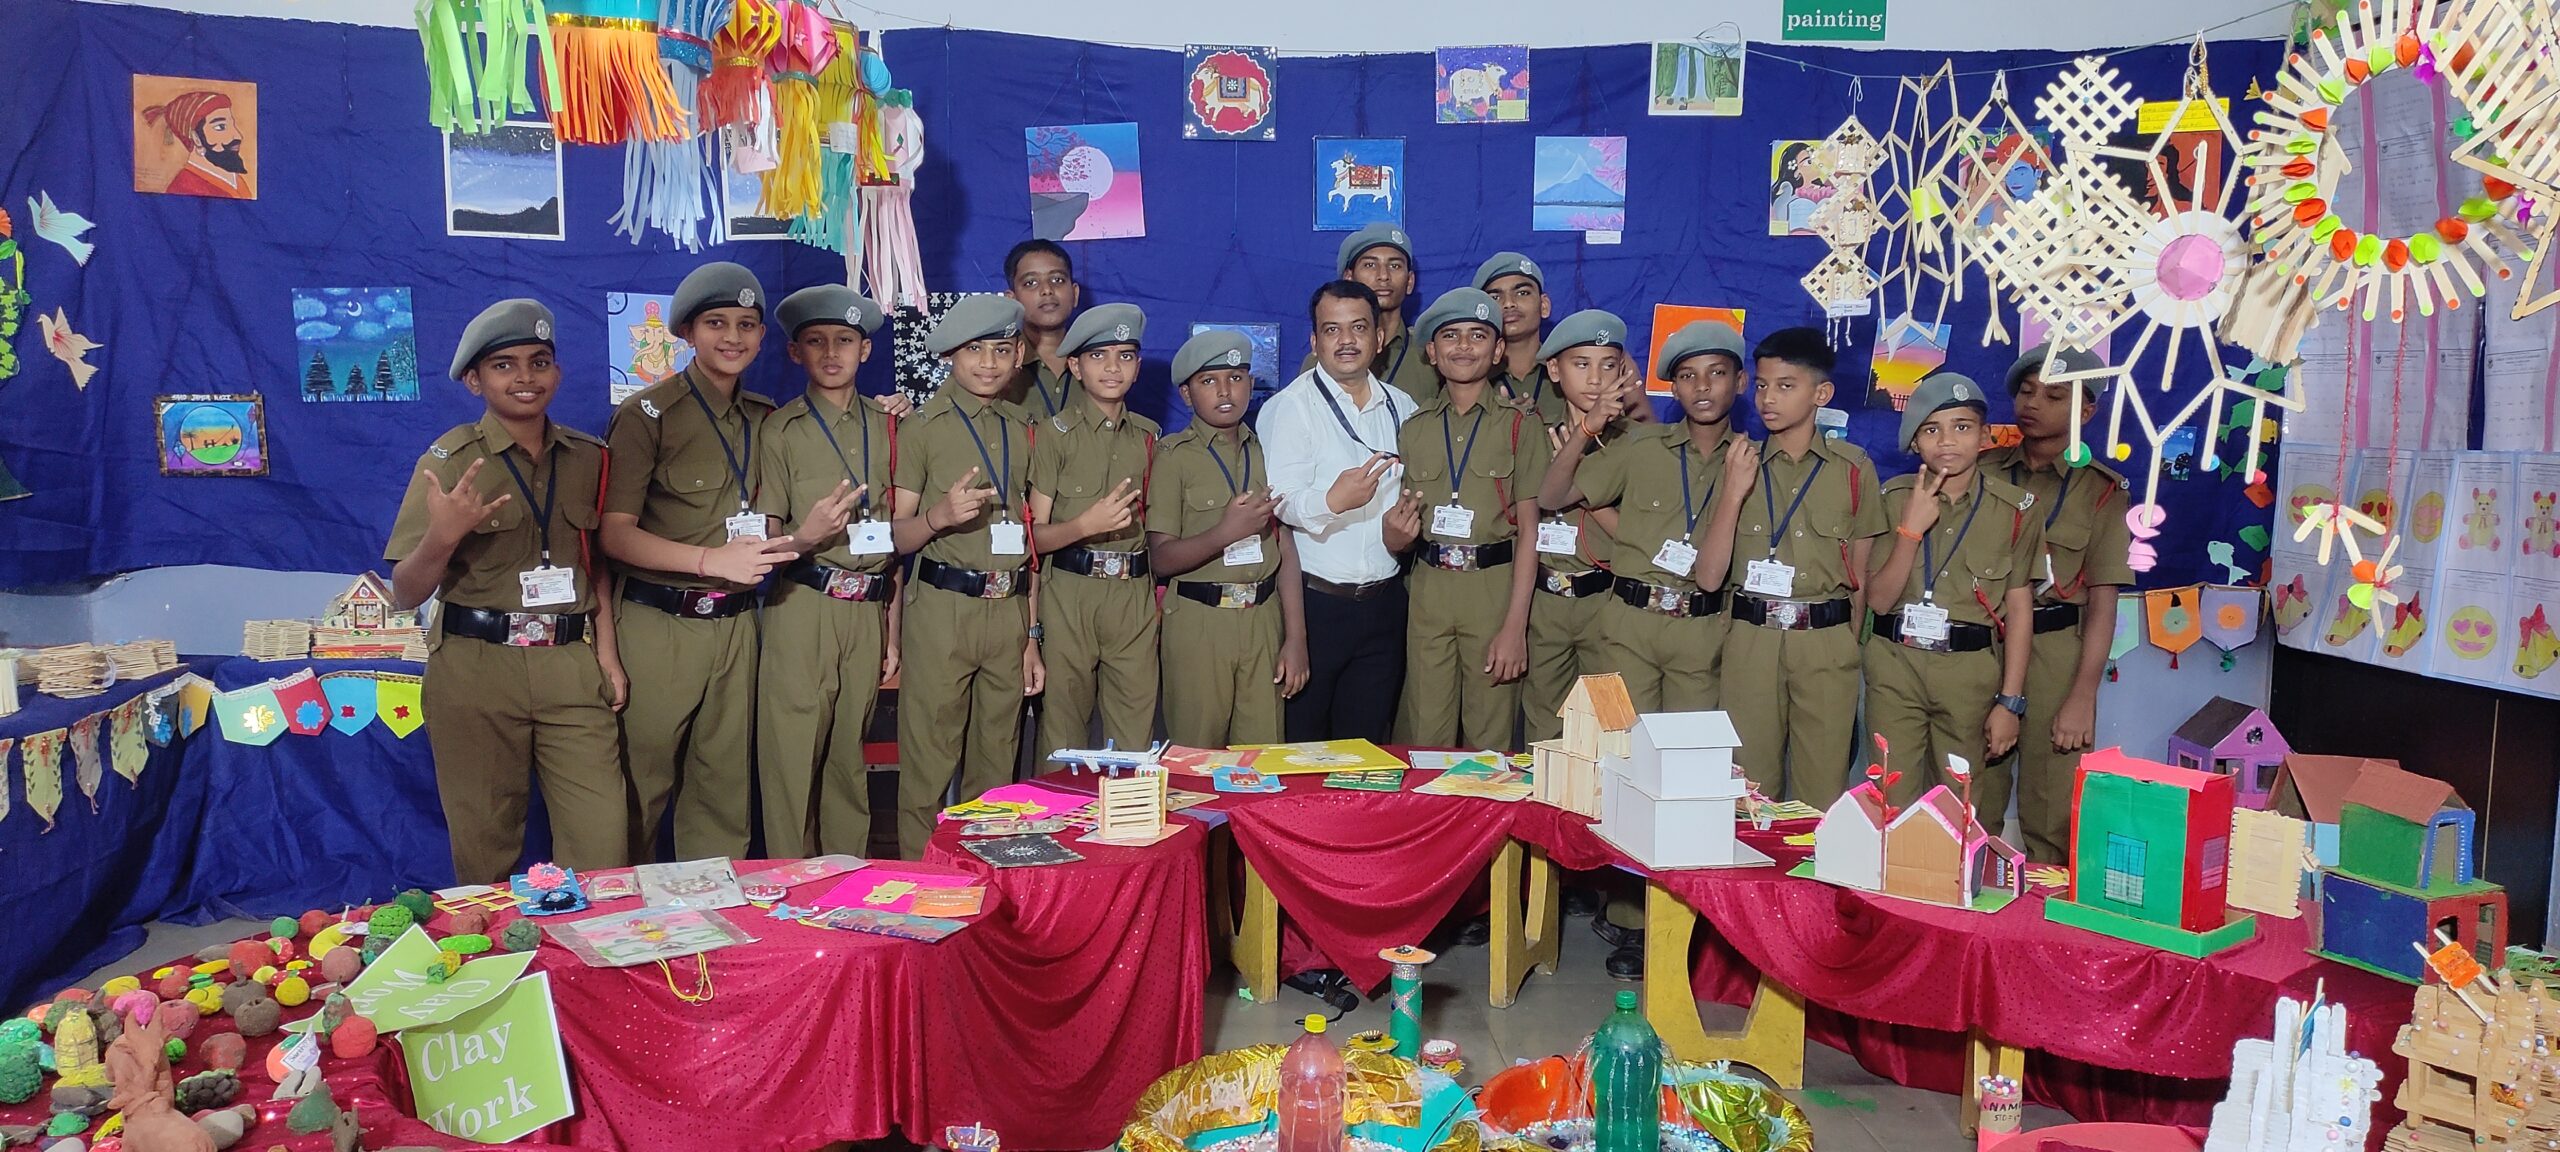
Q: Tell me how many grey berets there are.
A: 13